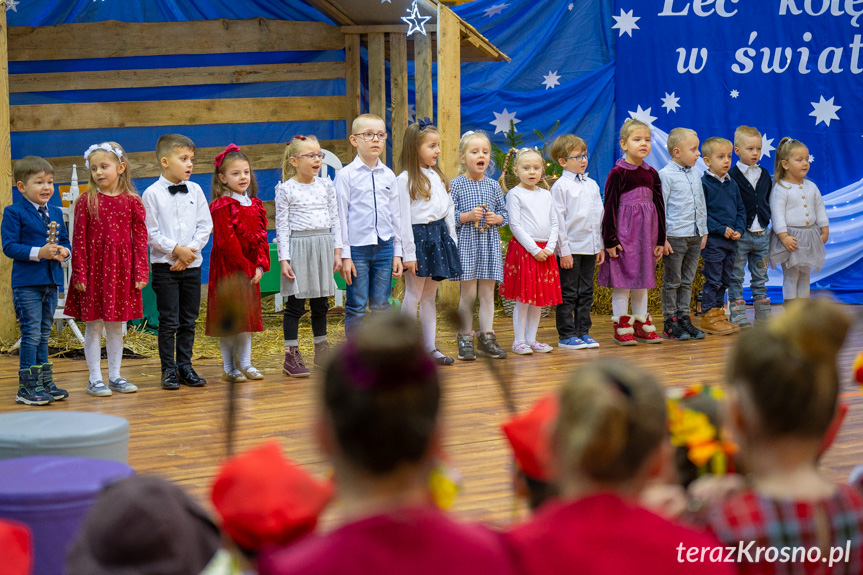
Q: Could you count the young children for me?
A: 15